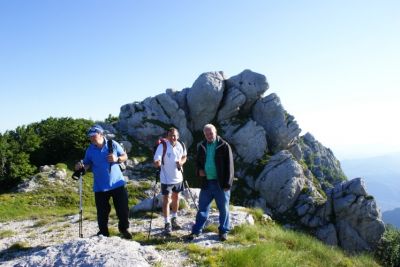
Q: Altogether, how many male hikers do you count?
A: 3